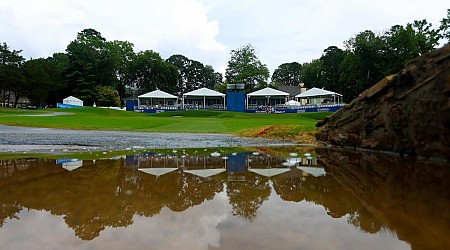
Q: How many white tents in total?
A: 5